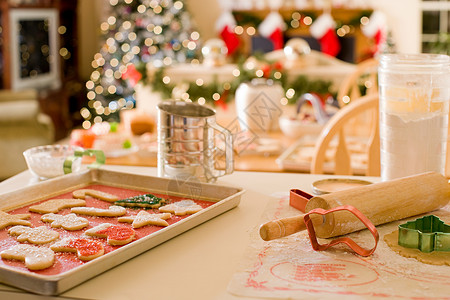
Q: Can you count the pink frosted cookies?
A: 2